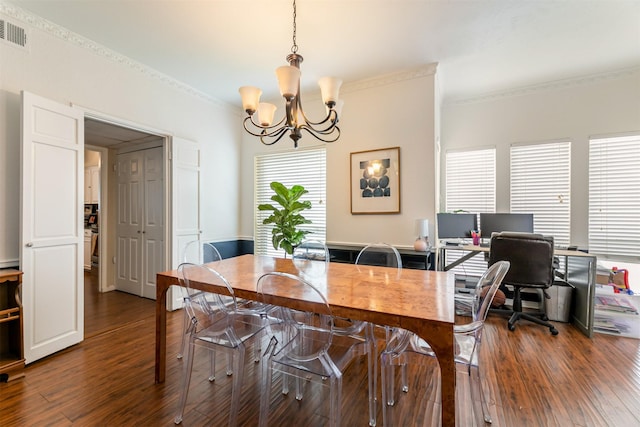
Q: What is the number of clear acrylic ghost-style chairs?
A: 6